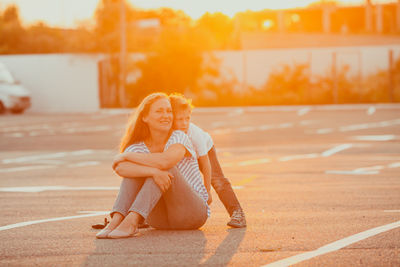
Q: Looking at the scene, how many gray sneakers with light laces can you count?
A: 1